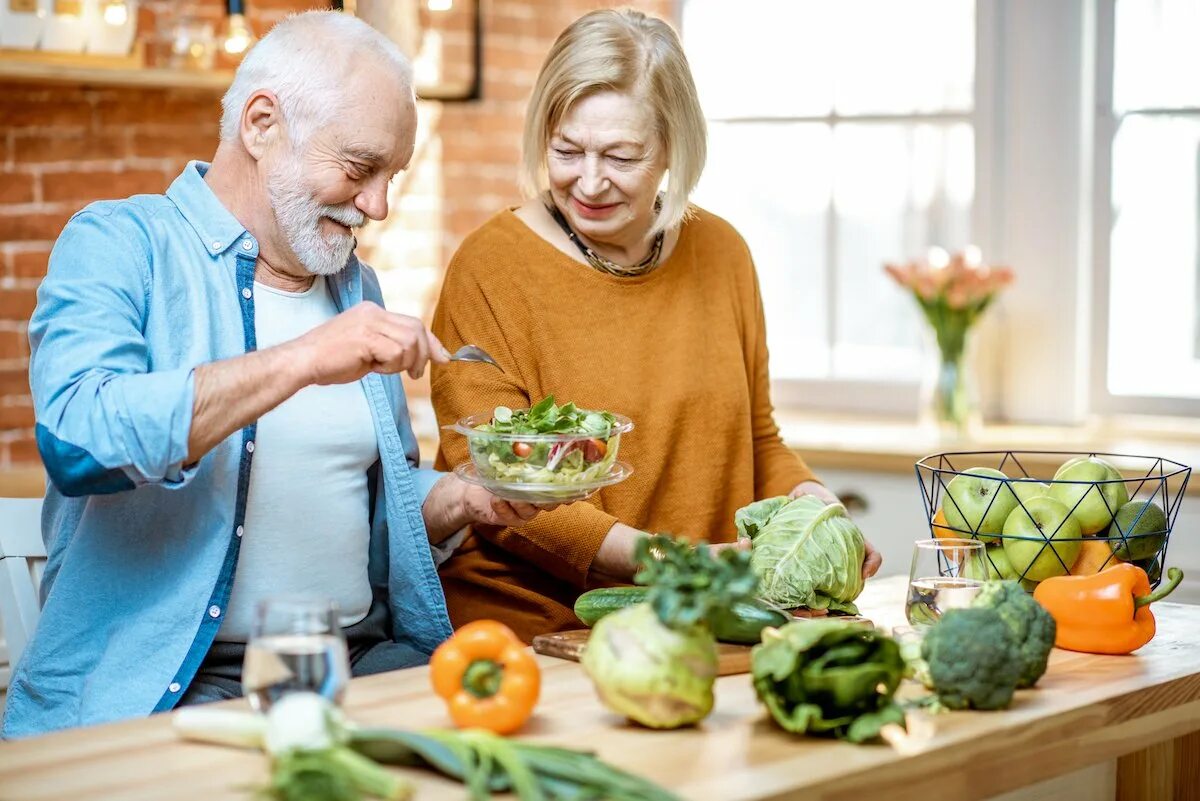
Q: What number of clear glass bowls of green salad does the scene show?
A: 1